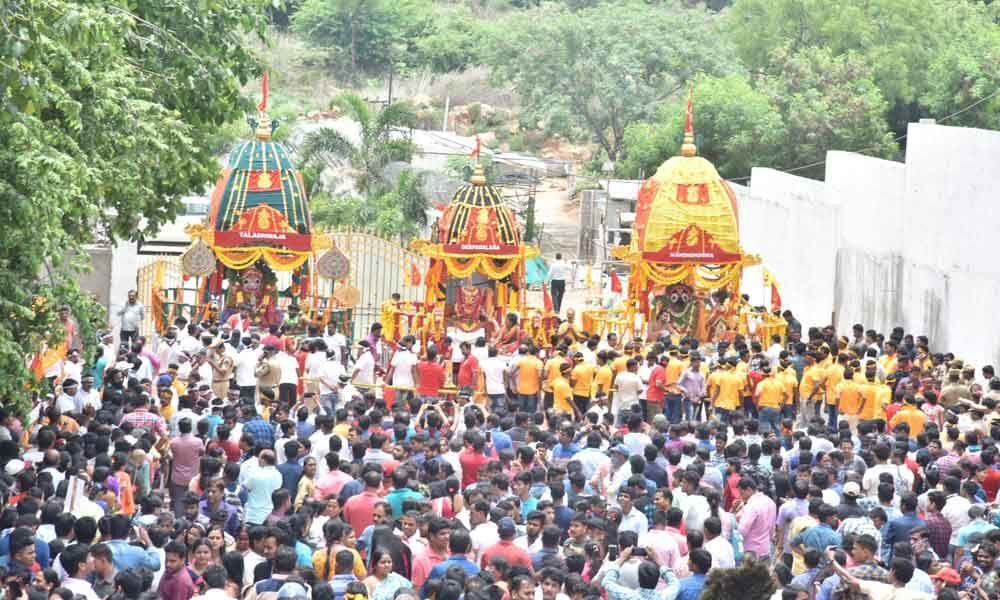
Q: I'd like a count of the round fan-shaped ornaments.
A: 2